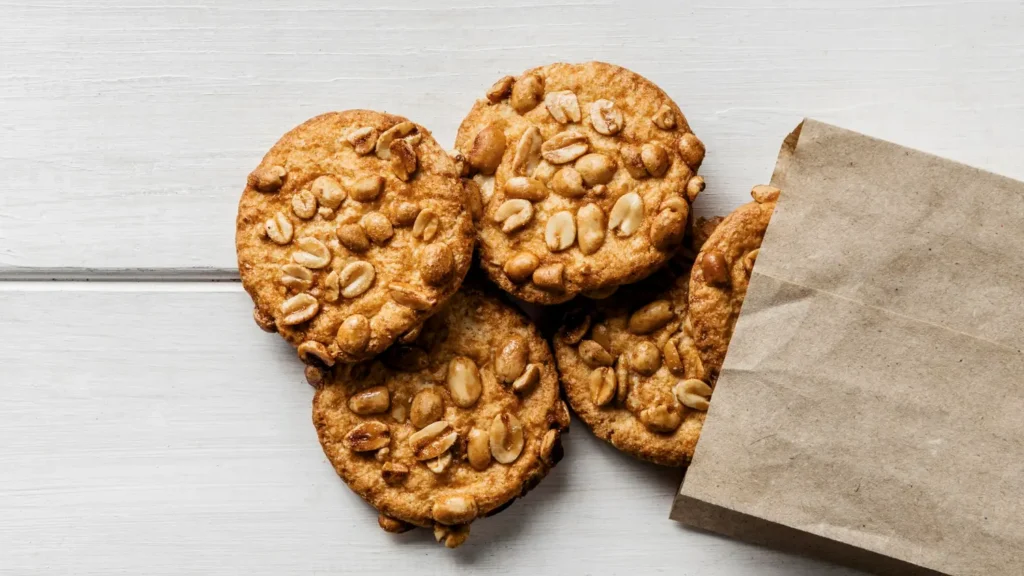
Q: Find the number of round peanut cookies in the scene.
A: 5